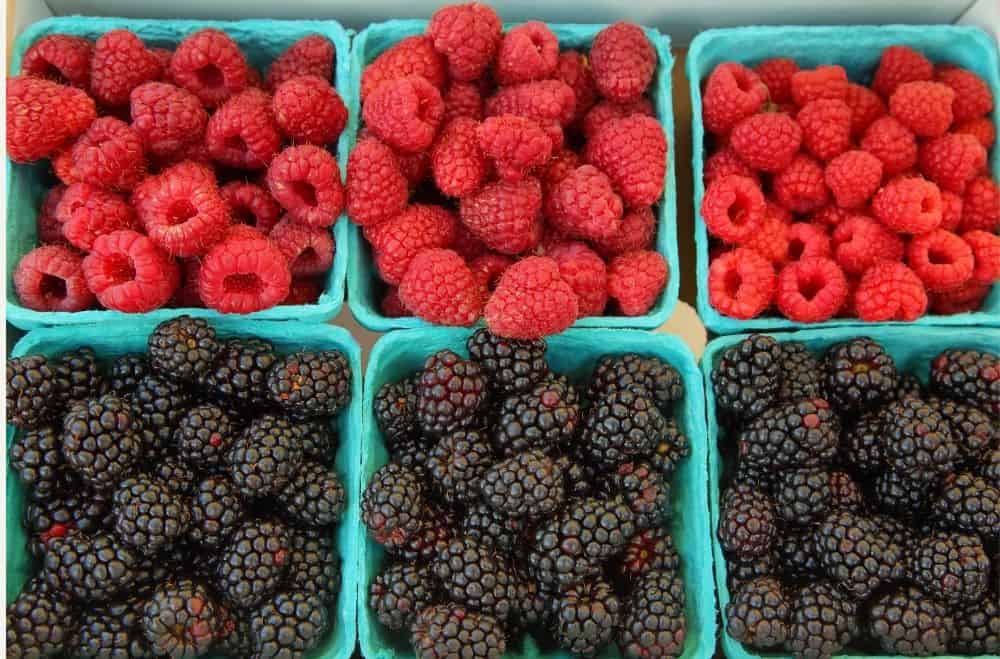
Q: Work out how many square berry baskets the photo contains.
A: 6